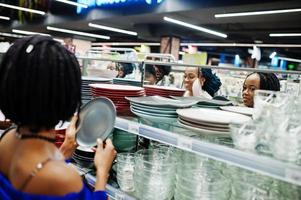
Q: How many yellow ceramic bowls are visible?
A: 0